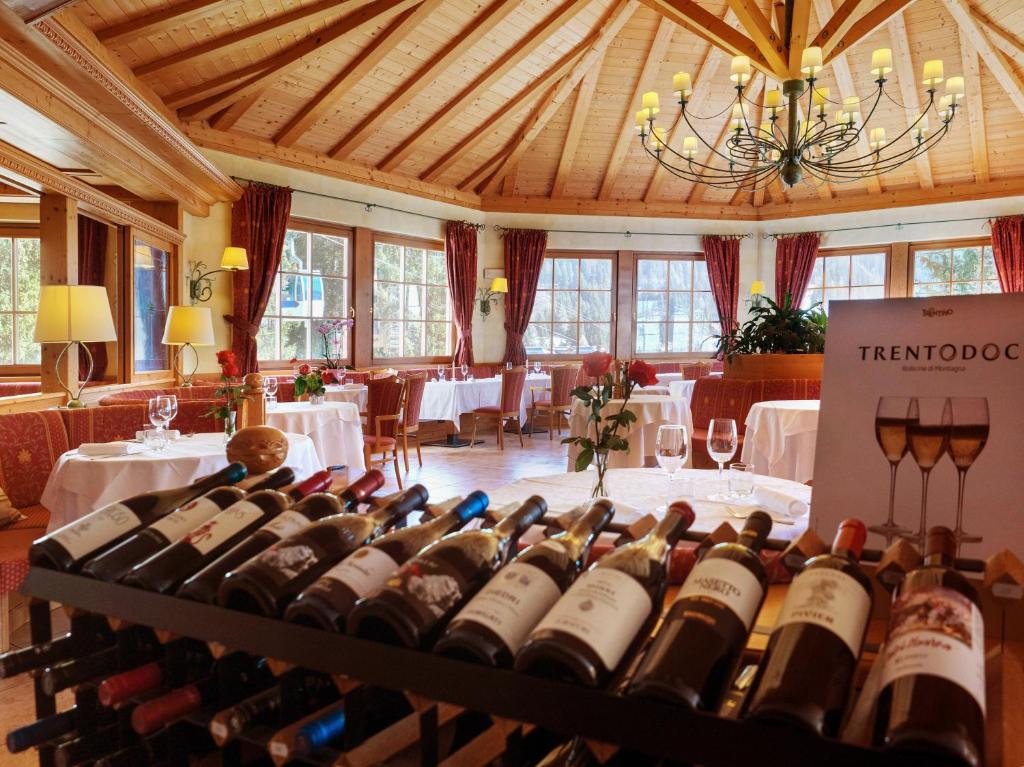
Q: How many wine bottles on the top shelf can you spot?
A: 12